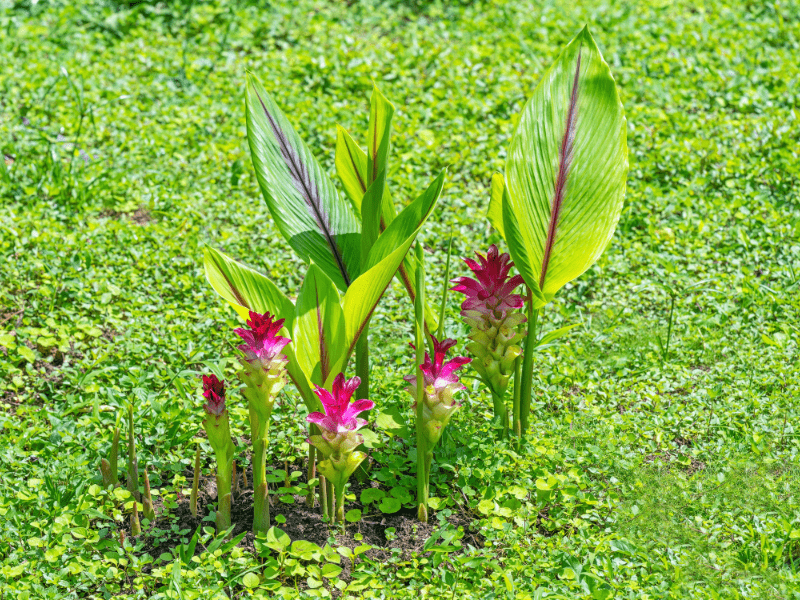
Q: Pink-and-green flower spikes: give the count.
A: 5